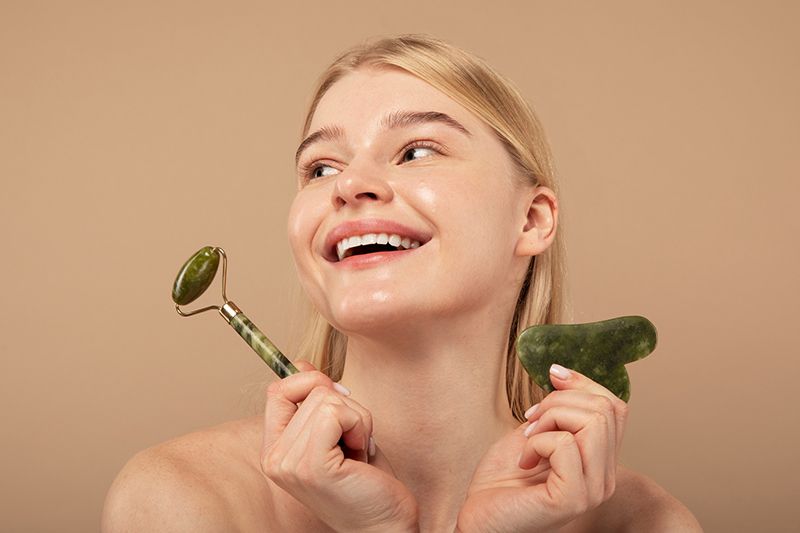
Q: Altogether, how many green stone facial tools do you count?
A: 2